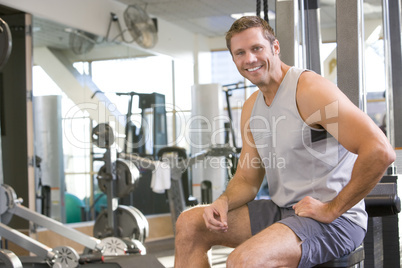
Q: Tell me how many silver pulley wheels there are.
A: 2